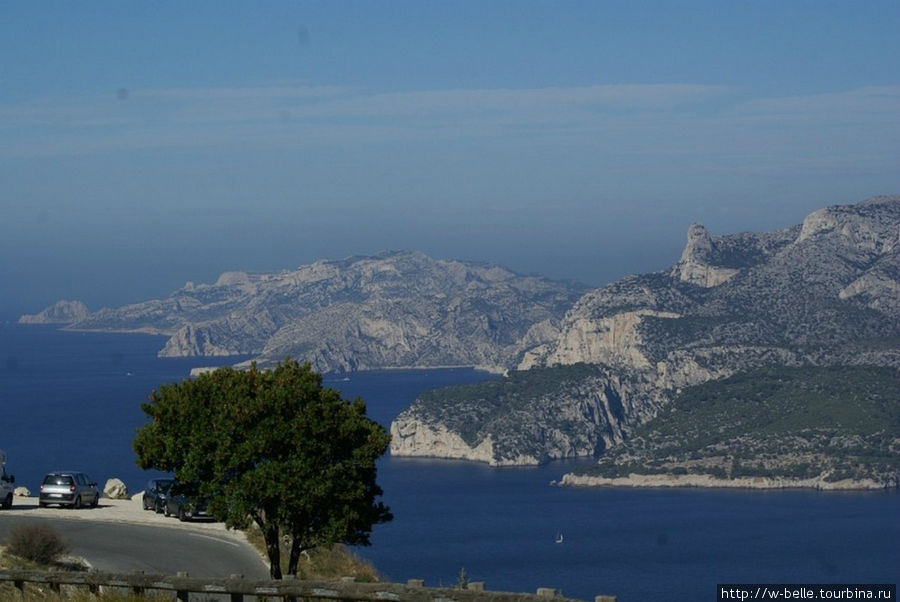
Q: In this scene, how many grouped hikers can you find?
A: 0